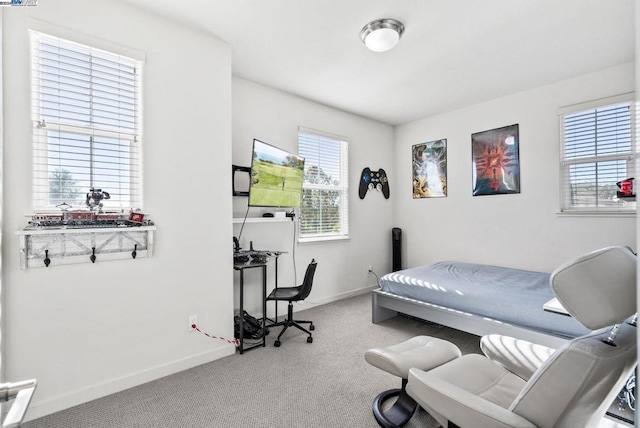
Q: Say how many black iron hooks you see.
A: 3